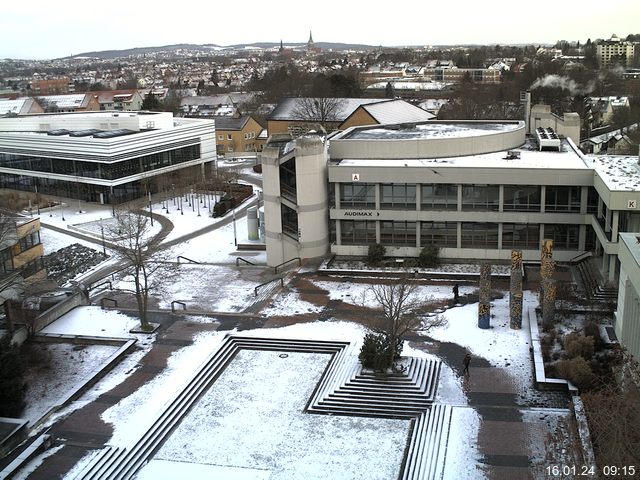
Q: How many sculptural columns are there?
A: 3